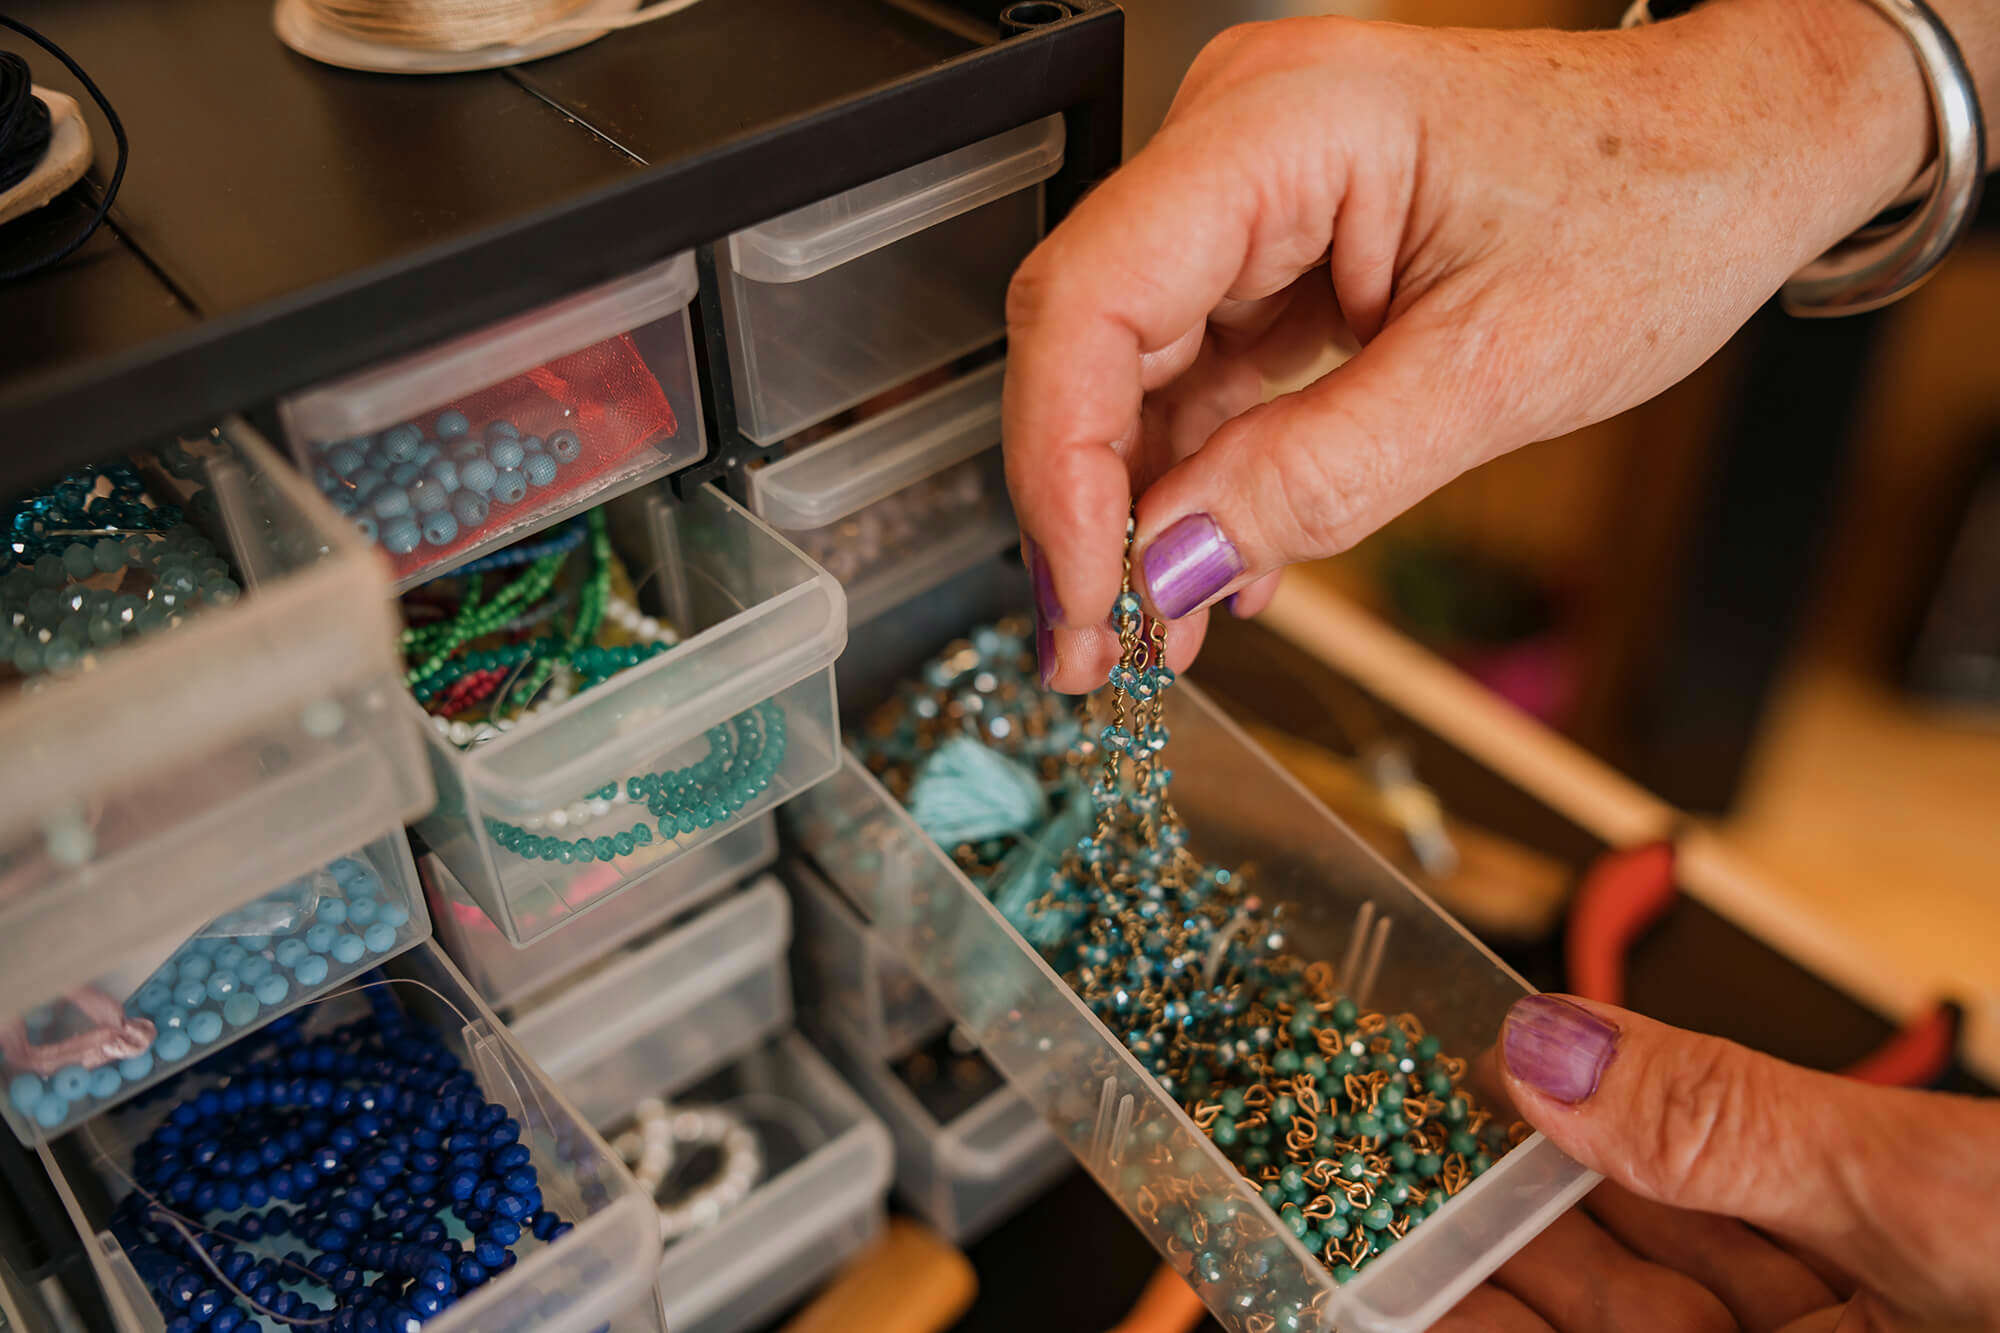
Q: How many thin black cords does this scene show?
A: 1